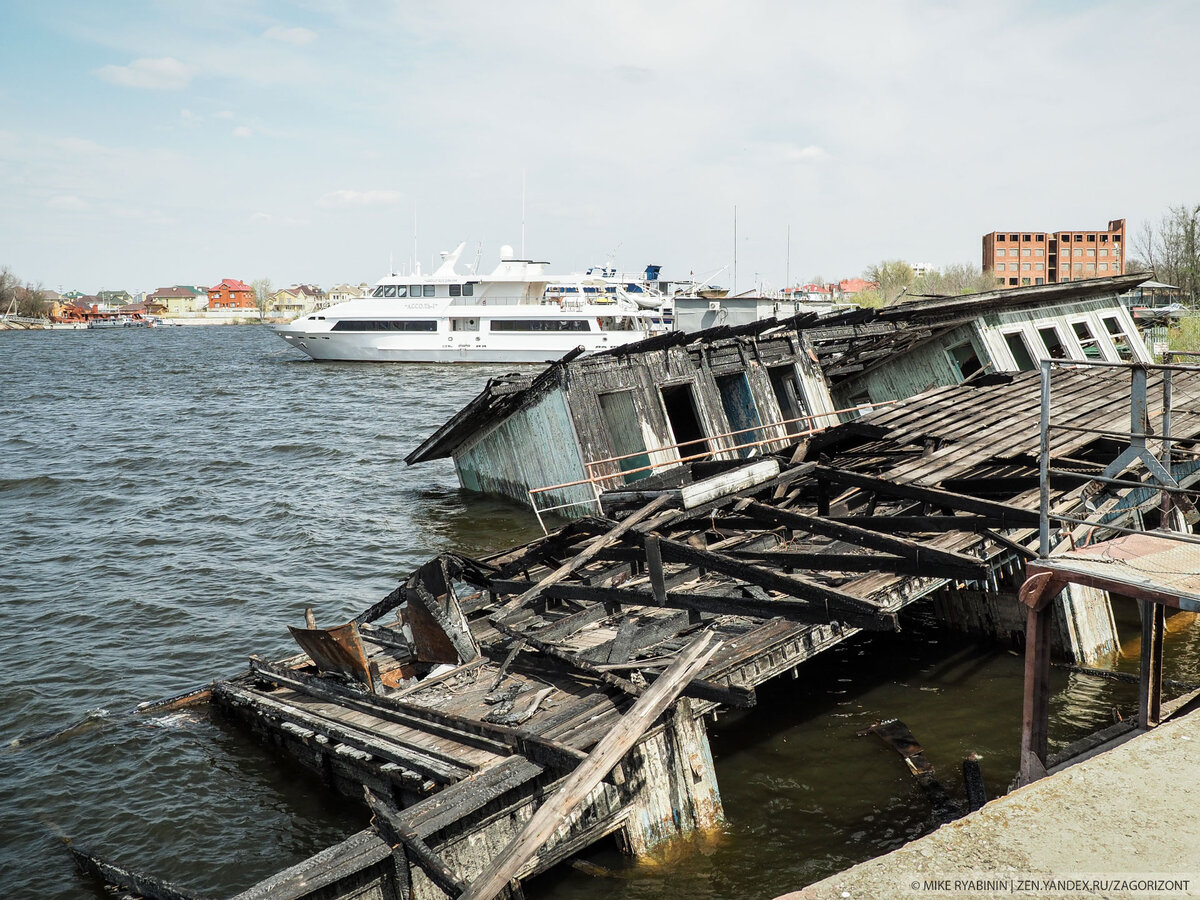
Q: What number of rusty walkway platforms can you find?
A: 1